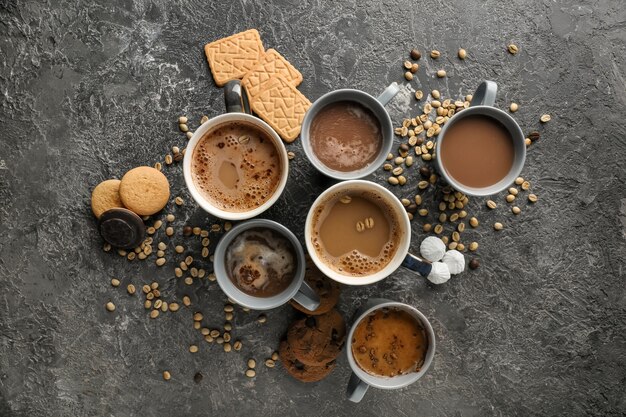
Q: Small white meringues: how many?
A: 3